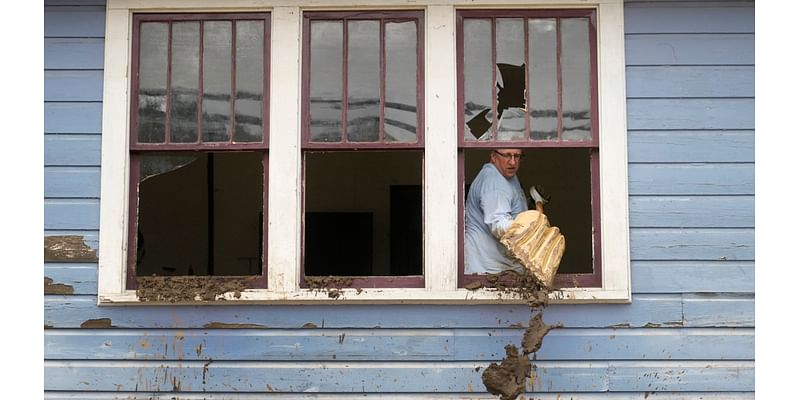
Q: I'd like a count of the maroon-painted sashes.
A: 6